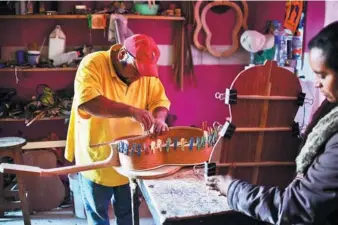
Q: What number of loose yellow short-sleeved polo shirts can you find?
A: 1